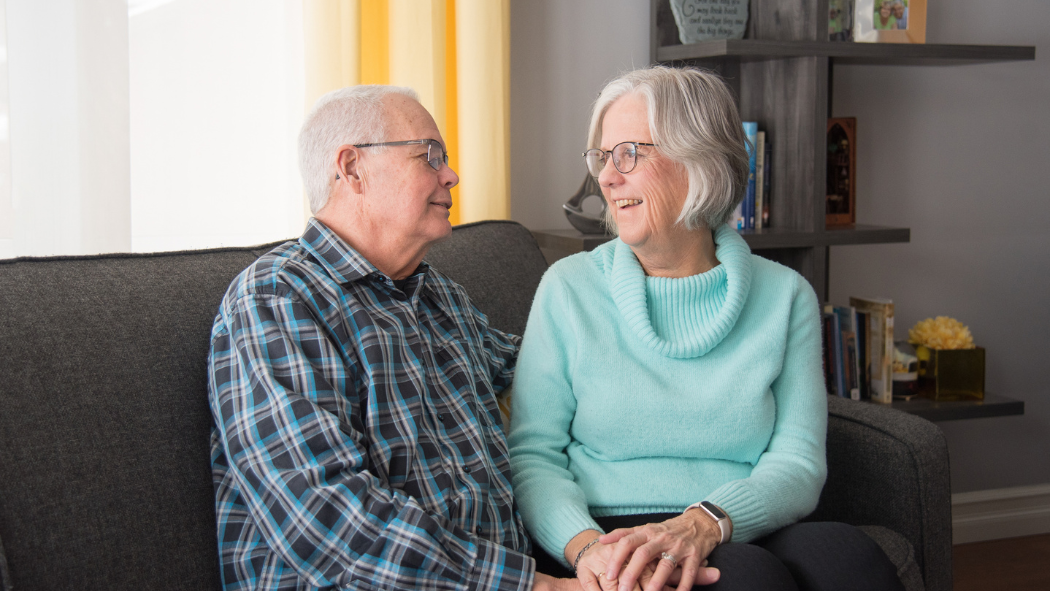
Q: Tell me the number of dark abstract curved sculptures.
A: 1